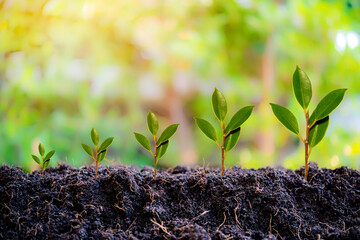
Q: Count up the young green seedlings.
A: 5